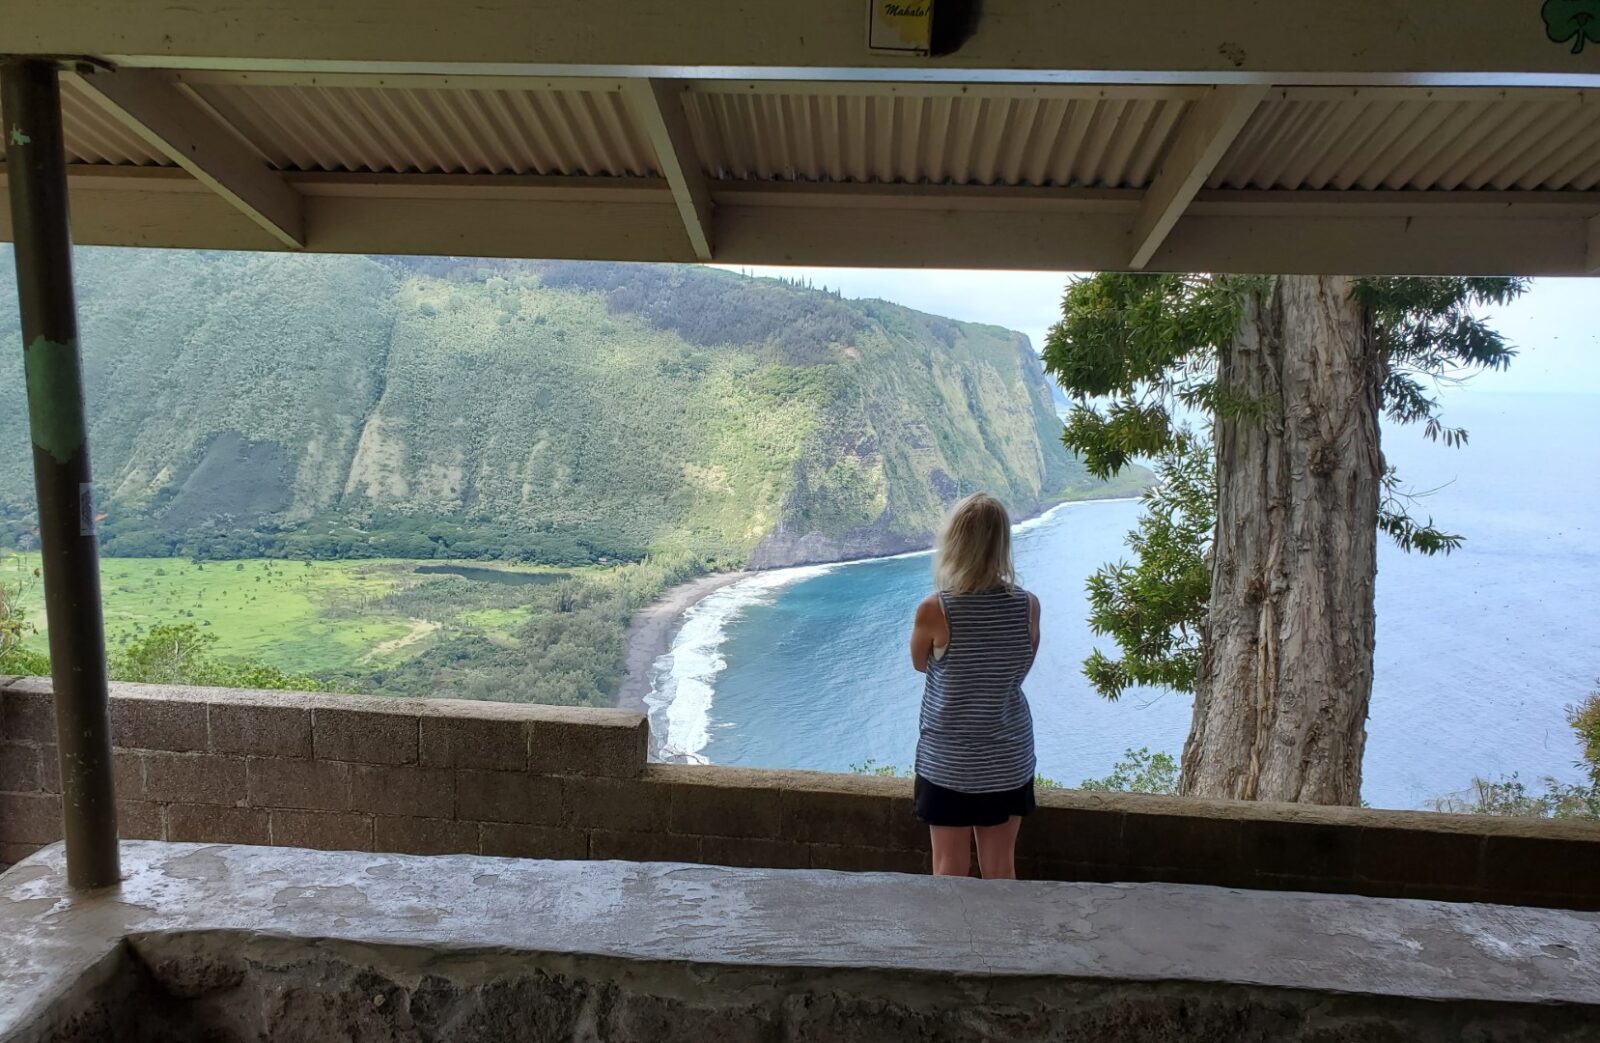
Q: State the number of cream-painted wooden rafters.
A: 3